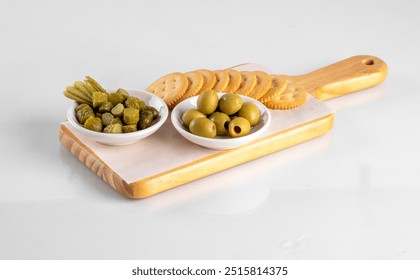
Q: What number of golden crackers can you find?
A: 9